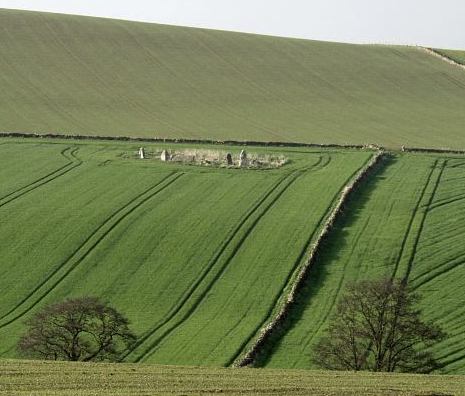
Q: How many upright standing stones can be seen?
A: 4